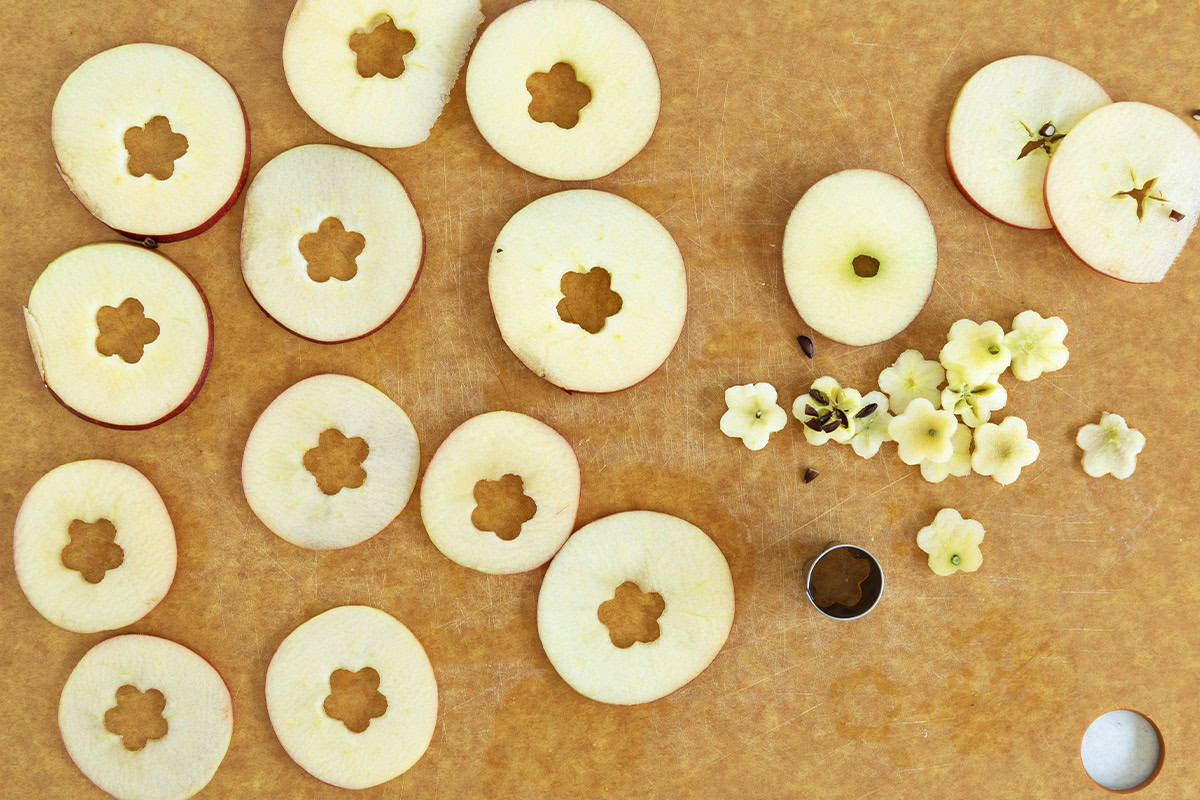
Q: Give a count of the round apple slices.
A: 15